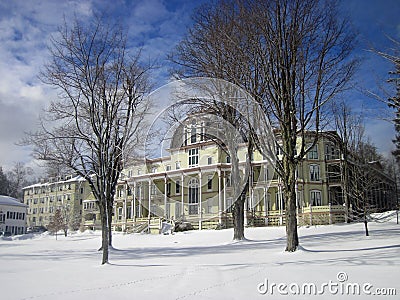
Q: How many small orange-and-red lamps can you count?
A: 0